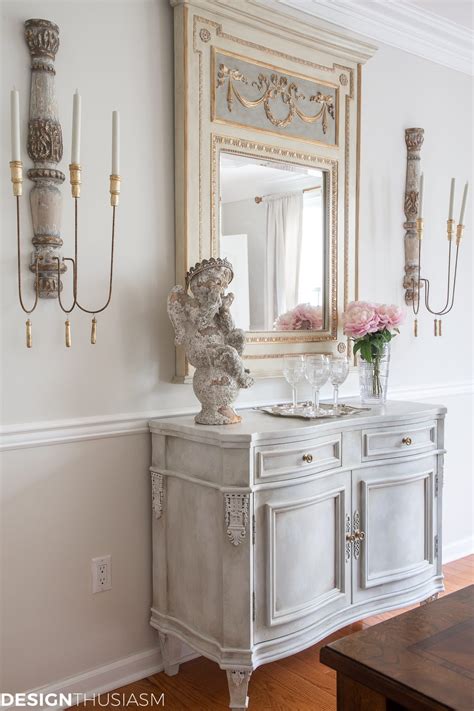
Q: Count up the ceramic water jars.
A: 0